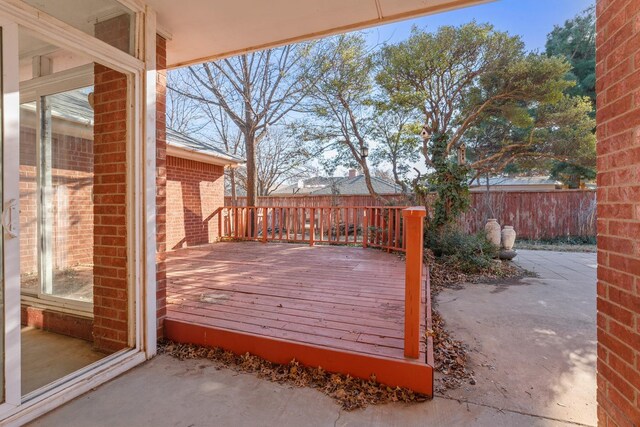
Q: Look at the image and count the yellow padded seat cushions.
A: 0